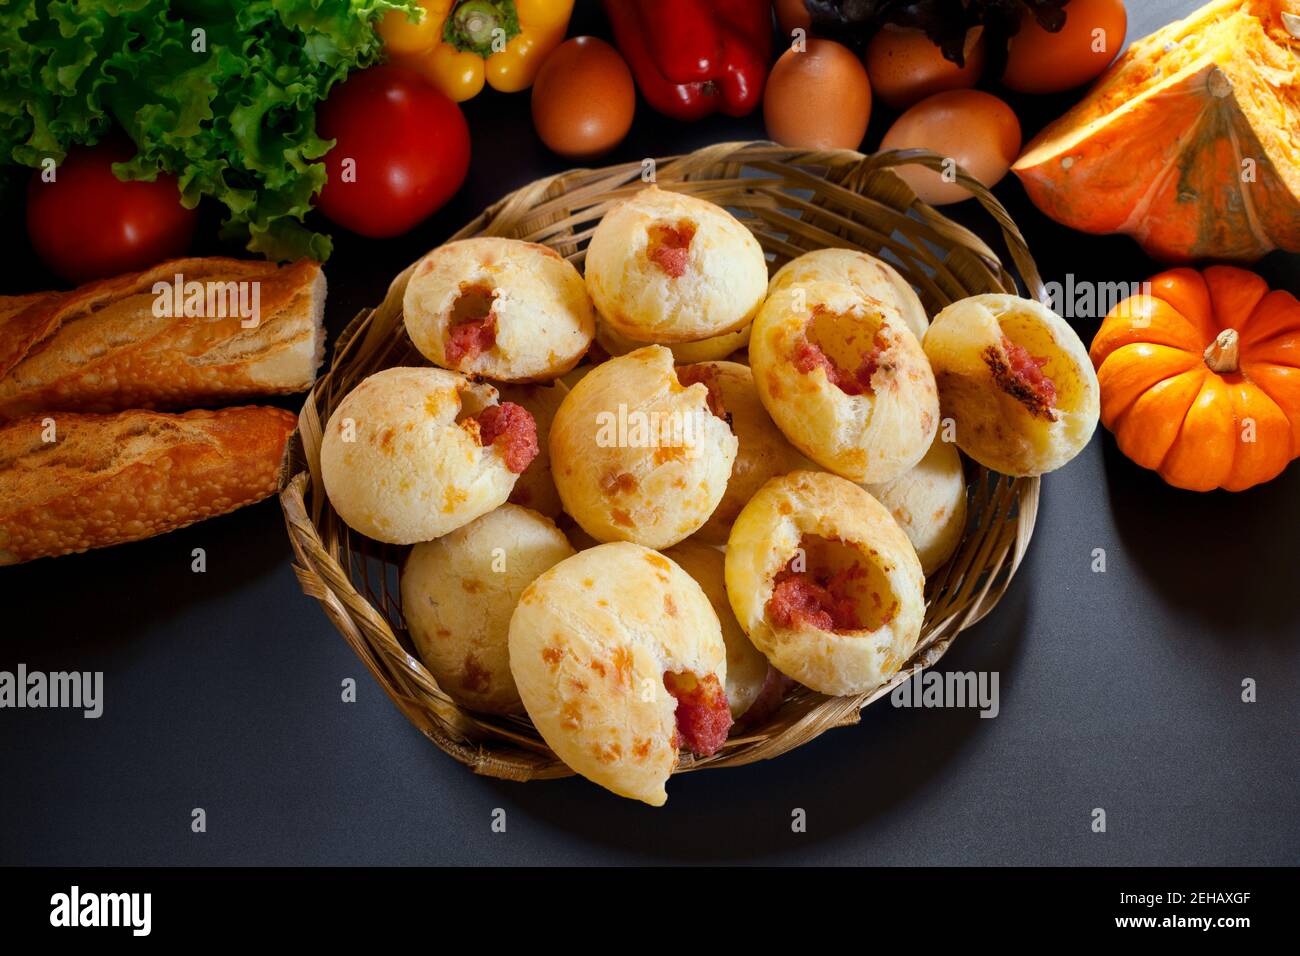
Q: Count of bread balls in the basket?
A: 15